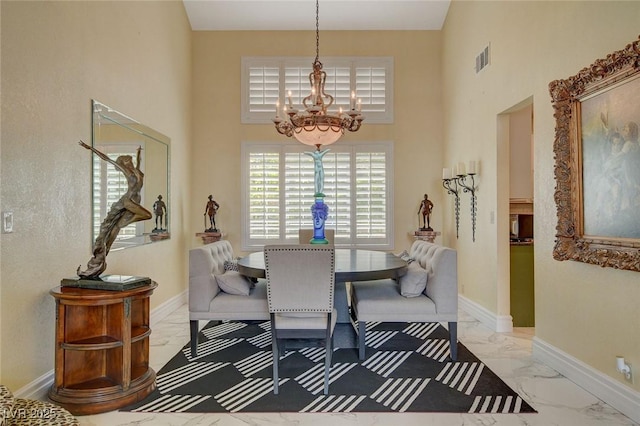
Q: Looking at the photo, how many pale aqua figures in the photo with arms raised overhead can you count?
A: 1